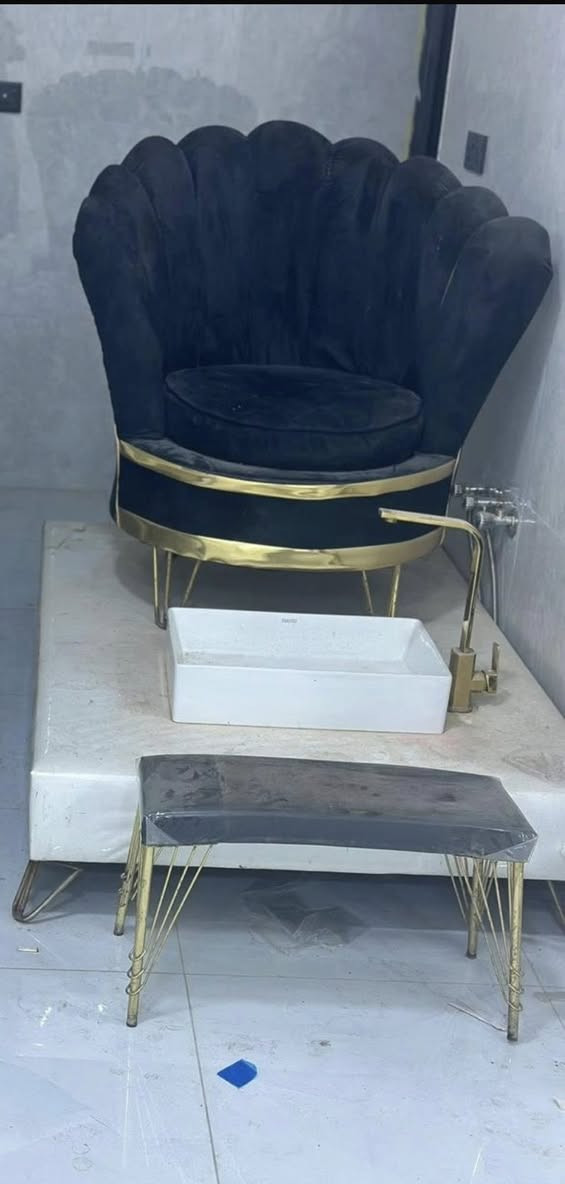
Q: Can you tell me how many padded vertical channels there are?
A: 9